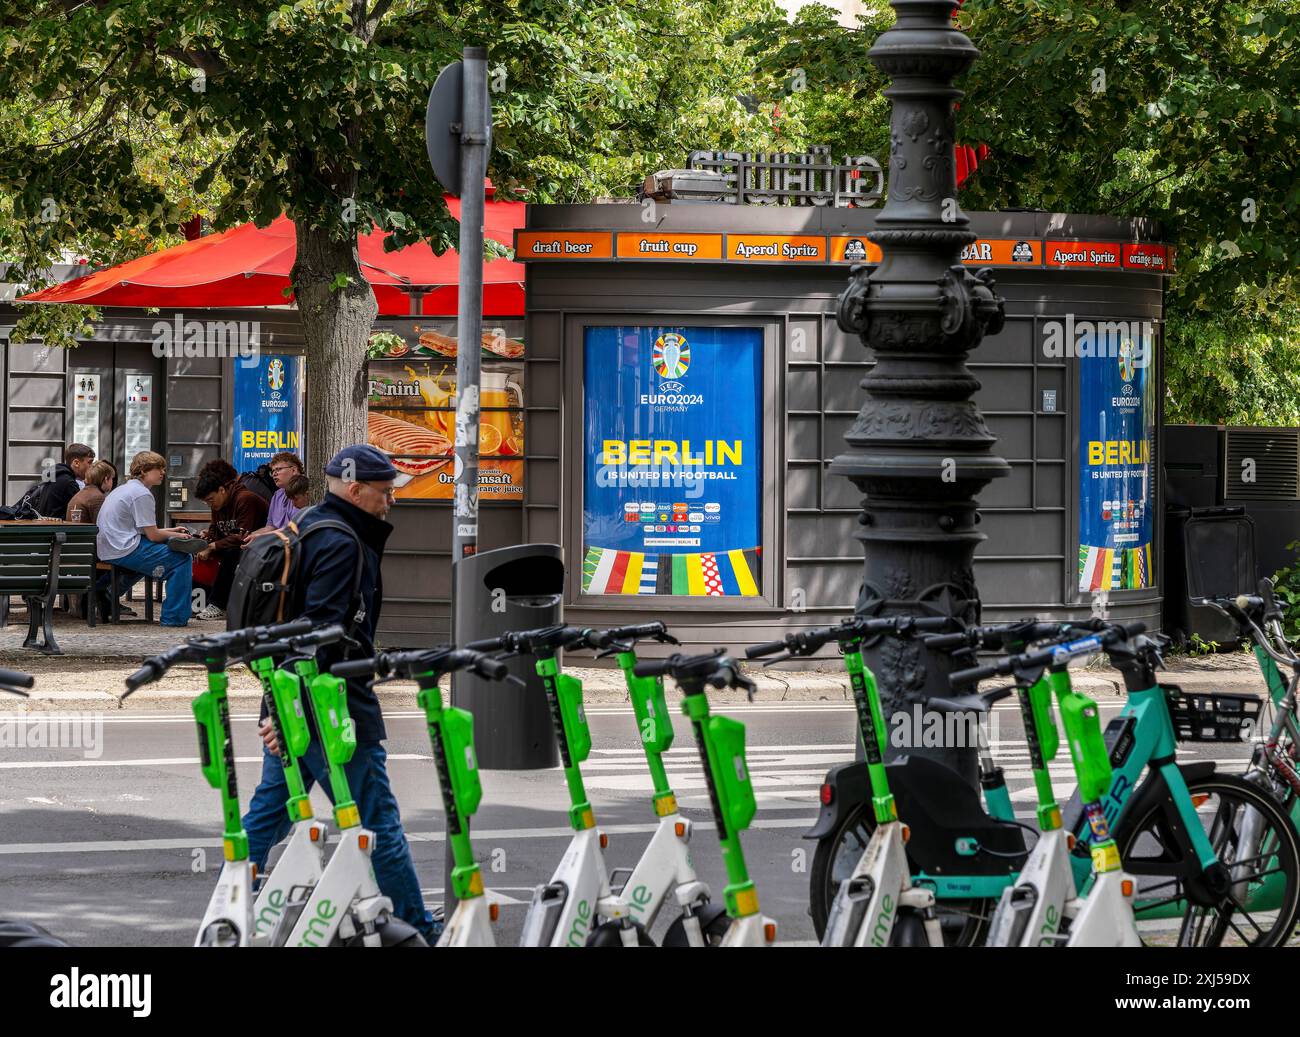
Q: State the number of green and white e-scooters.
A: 10